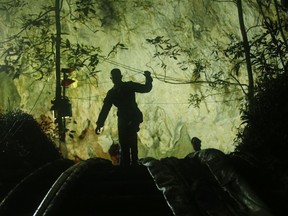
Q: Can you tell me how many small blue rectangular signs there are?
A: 0